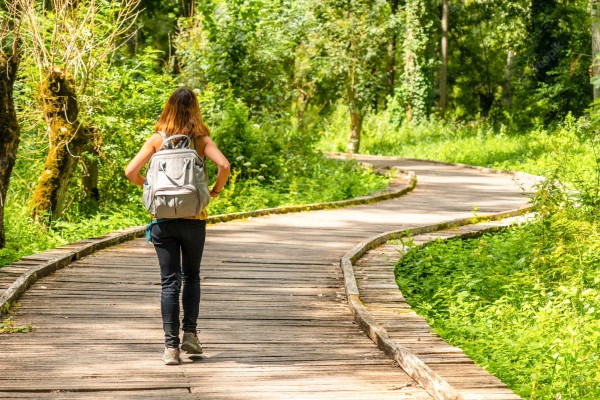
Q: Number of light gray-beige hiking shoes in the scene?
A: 2